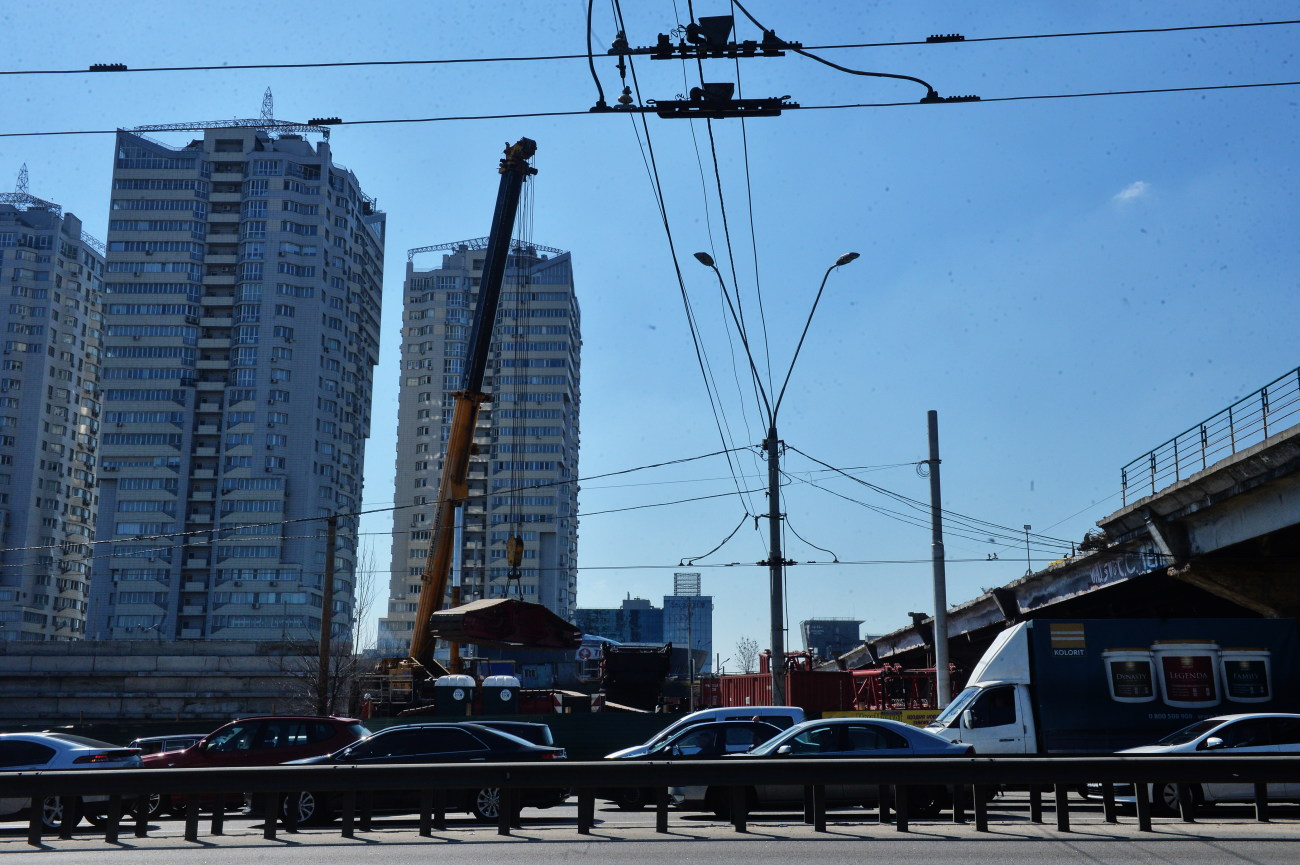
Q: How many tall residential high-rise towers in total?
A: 3